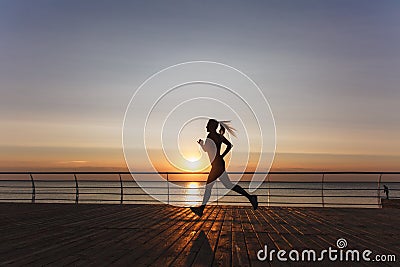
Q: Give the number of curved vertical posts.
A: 8